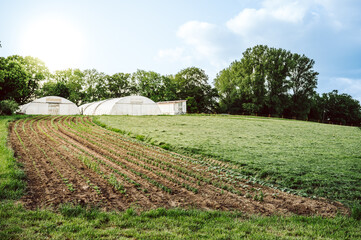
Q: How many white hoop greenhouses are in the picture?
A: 2